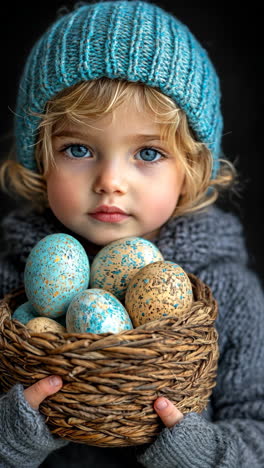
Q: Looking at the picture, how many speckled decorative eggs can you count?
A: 6